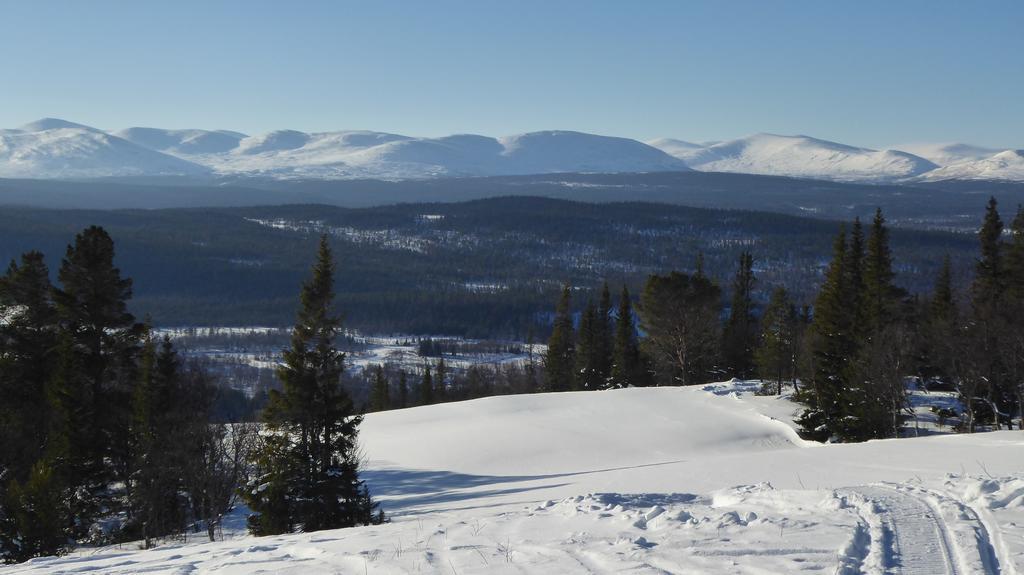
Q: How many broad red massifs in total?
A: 0